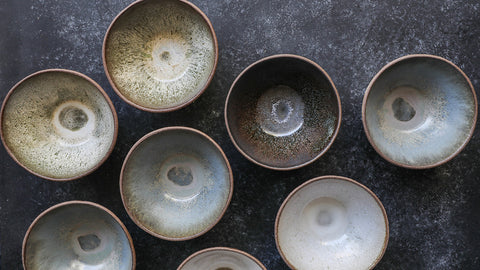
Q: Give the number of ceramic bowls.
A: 8